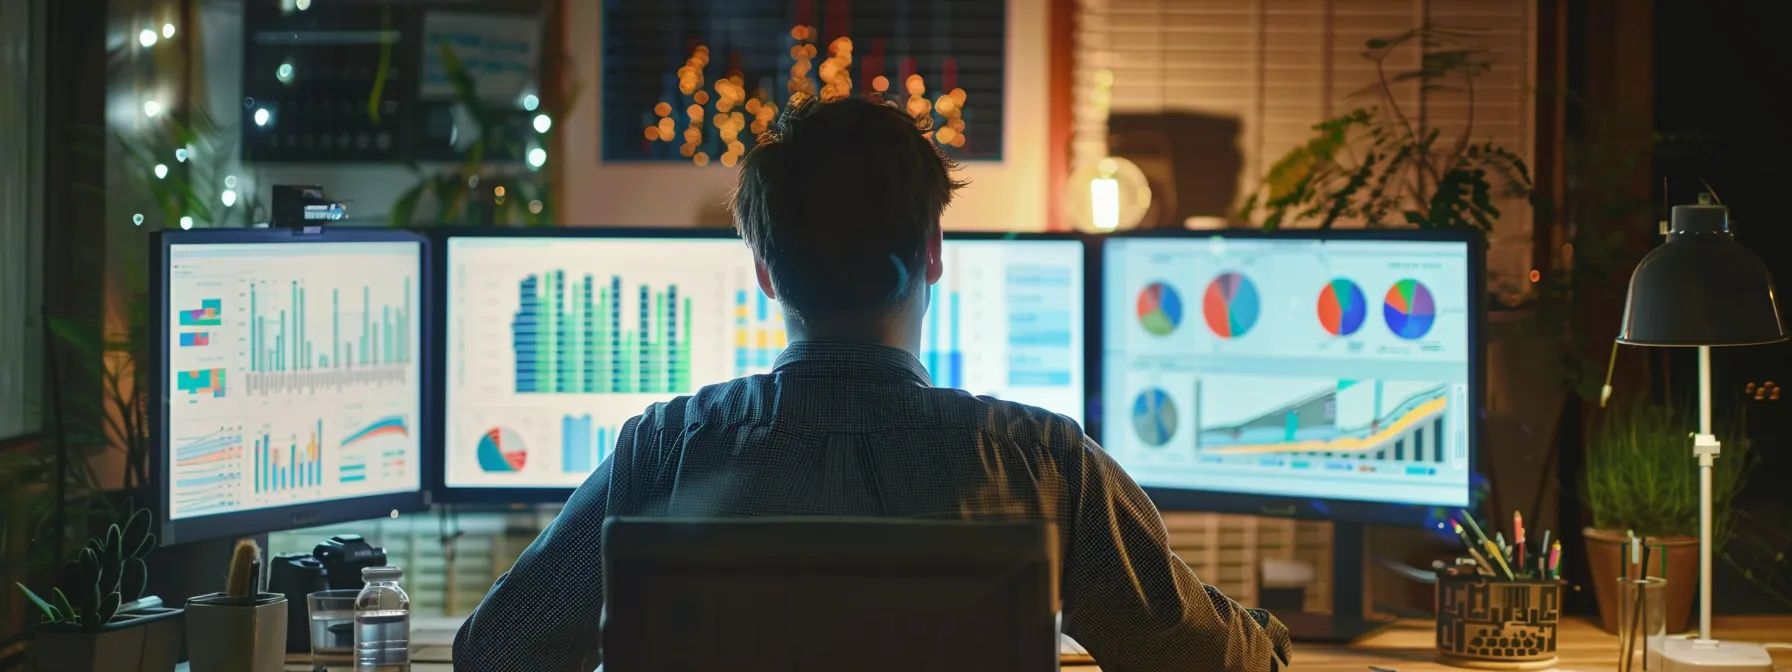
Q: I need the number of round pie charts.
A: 6